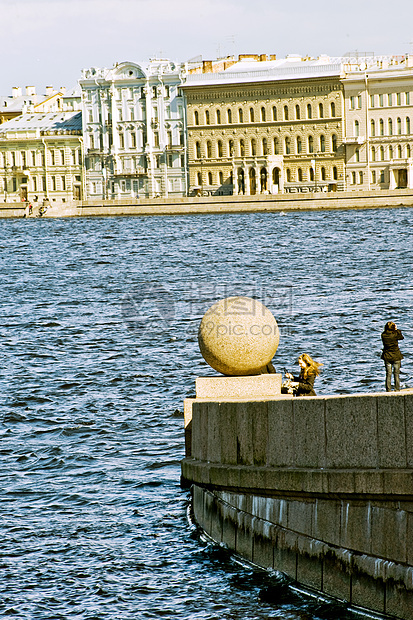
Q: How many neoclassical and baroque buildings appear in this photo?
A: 4